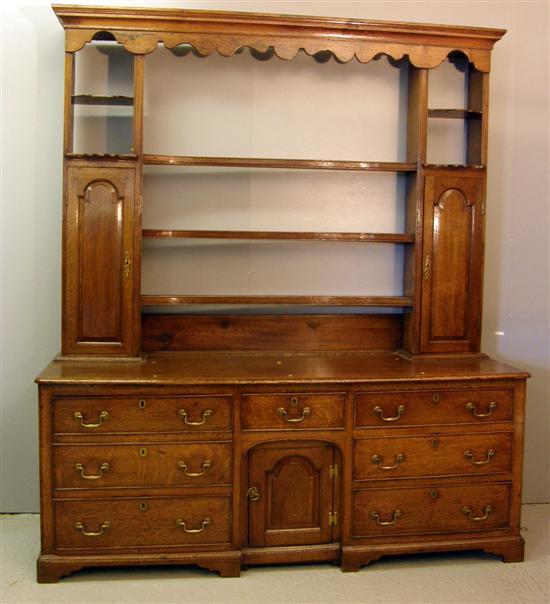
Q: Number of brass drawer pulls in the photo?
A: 13